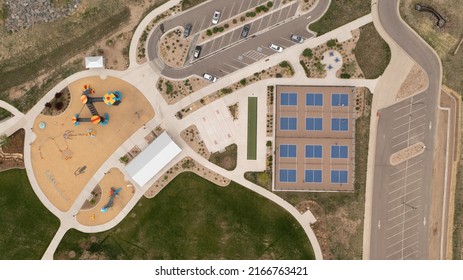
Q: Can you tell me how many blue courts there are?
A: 12